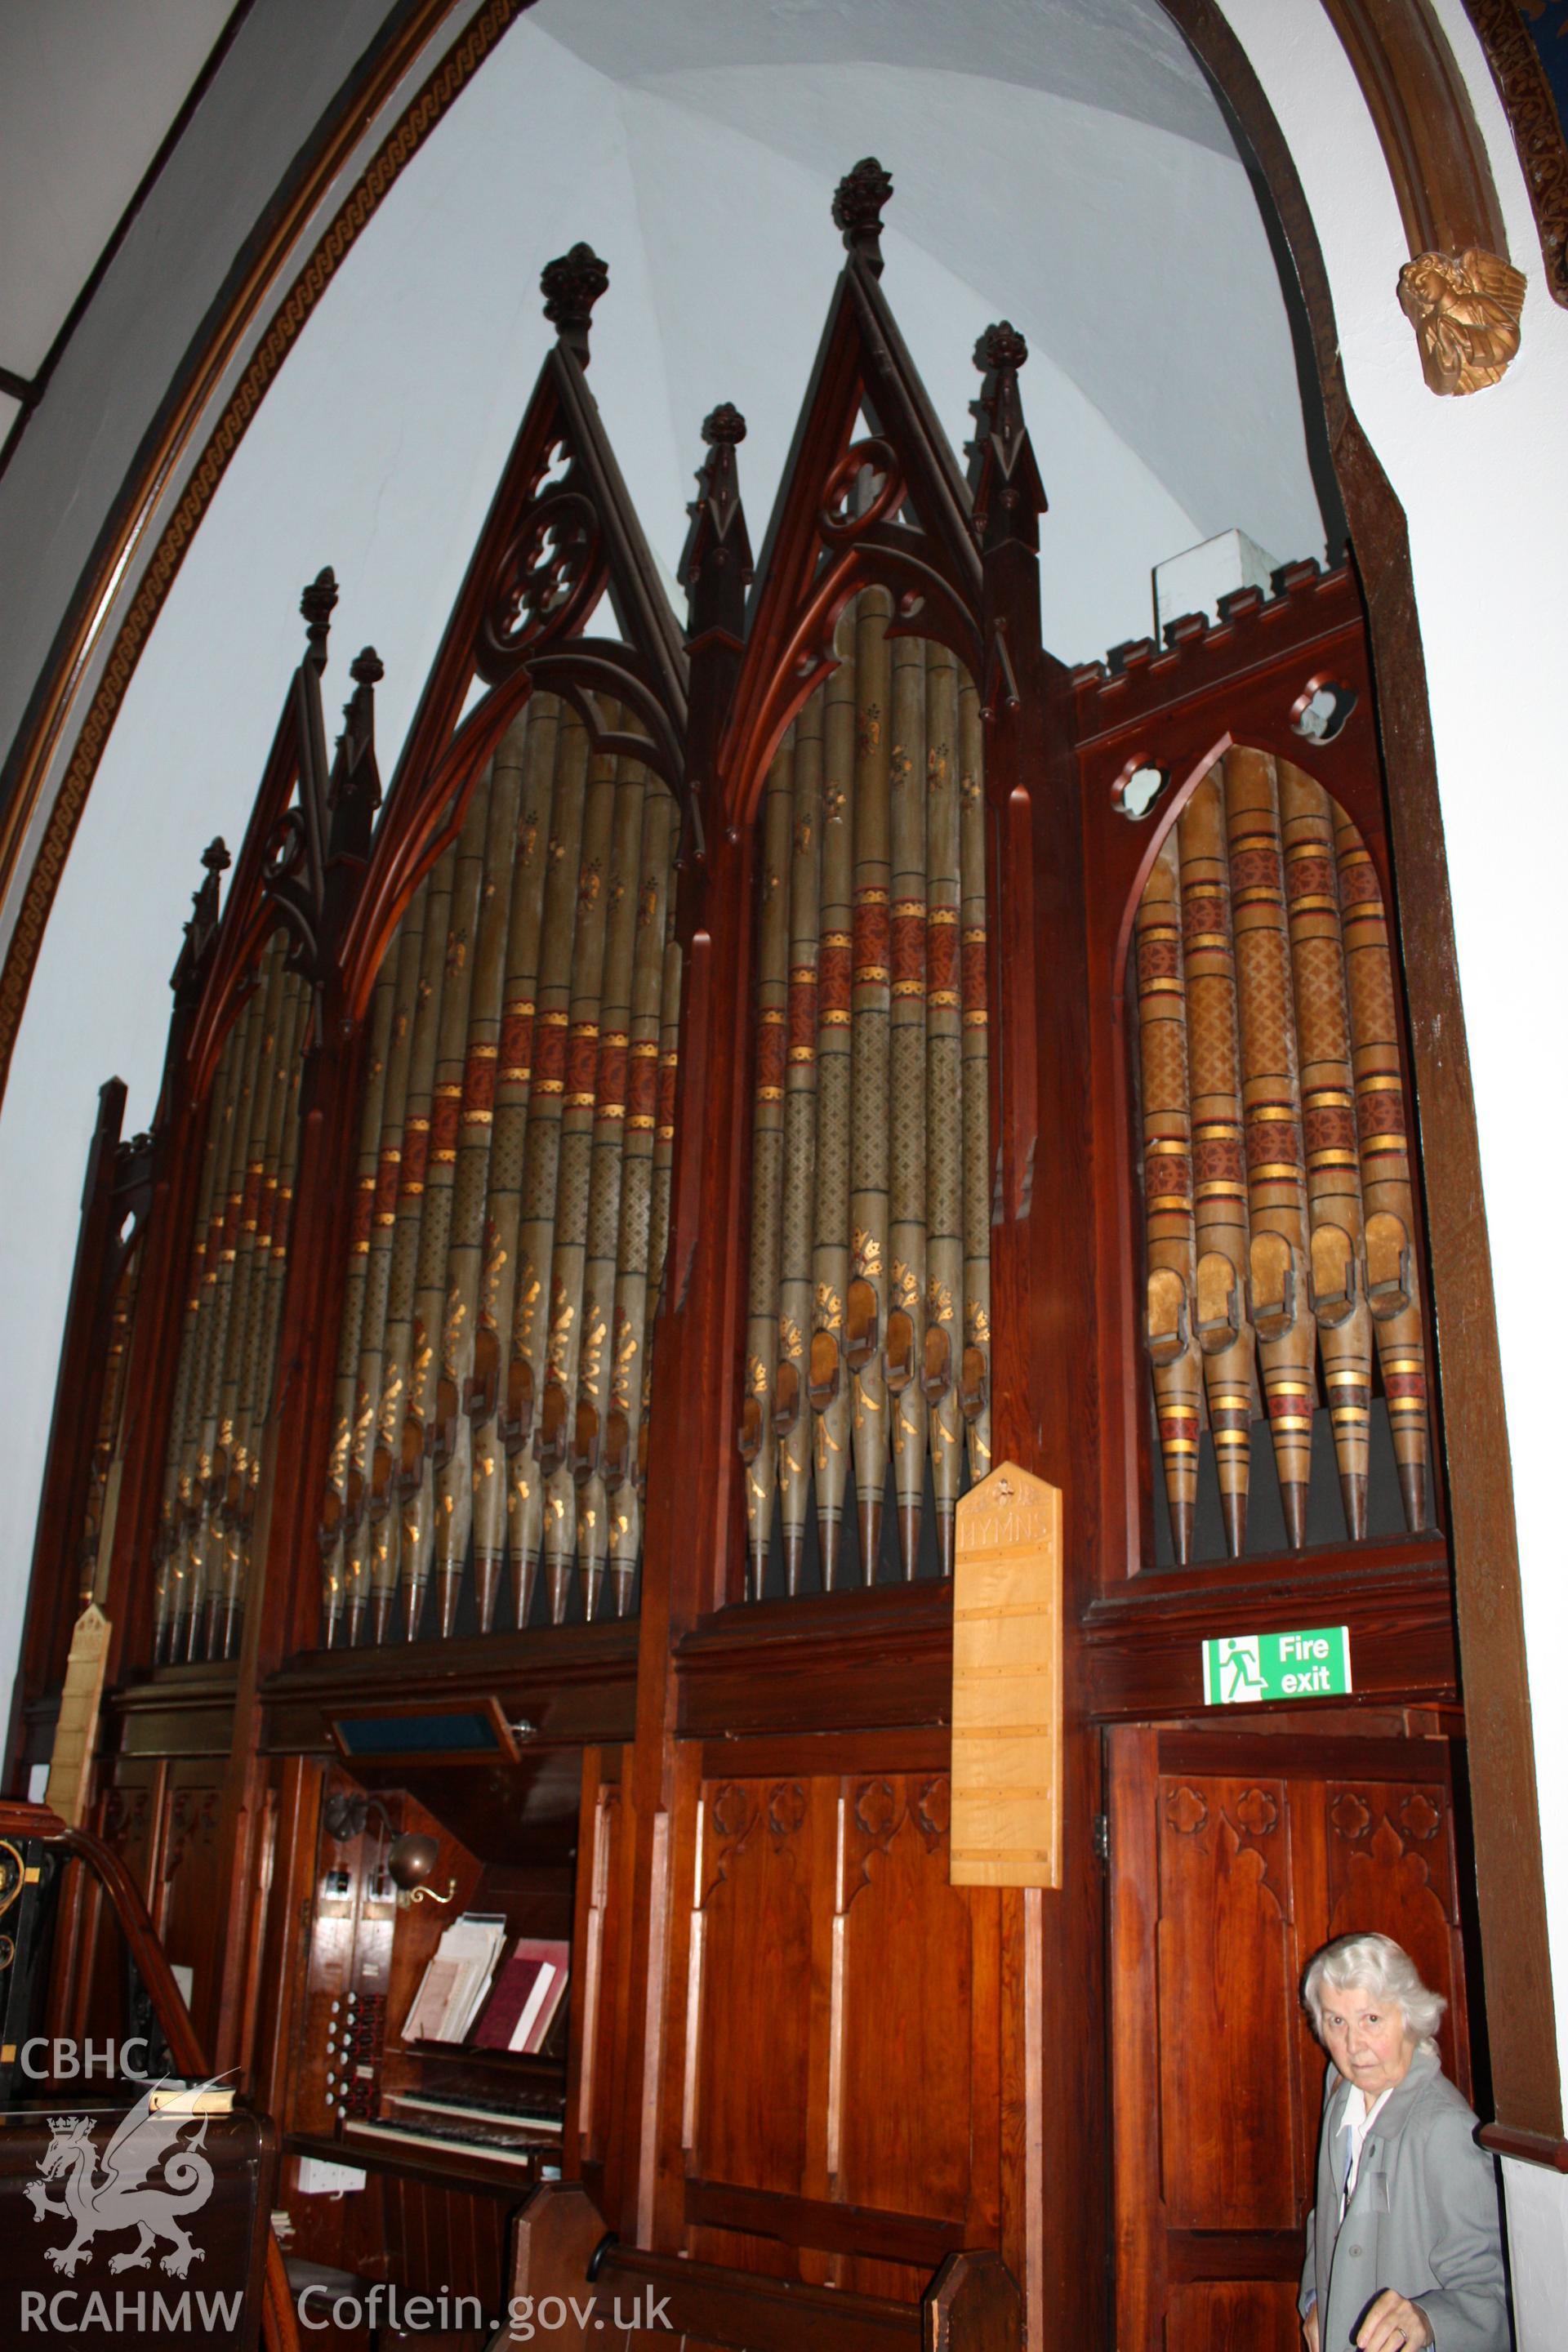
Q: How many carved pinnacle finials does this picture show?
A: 7